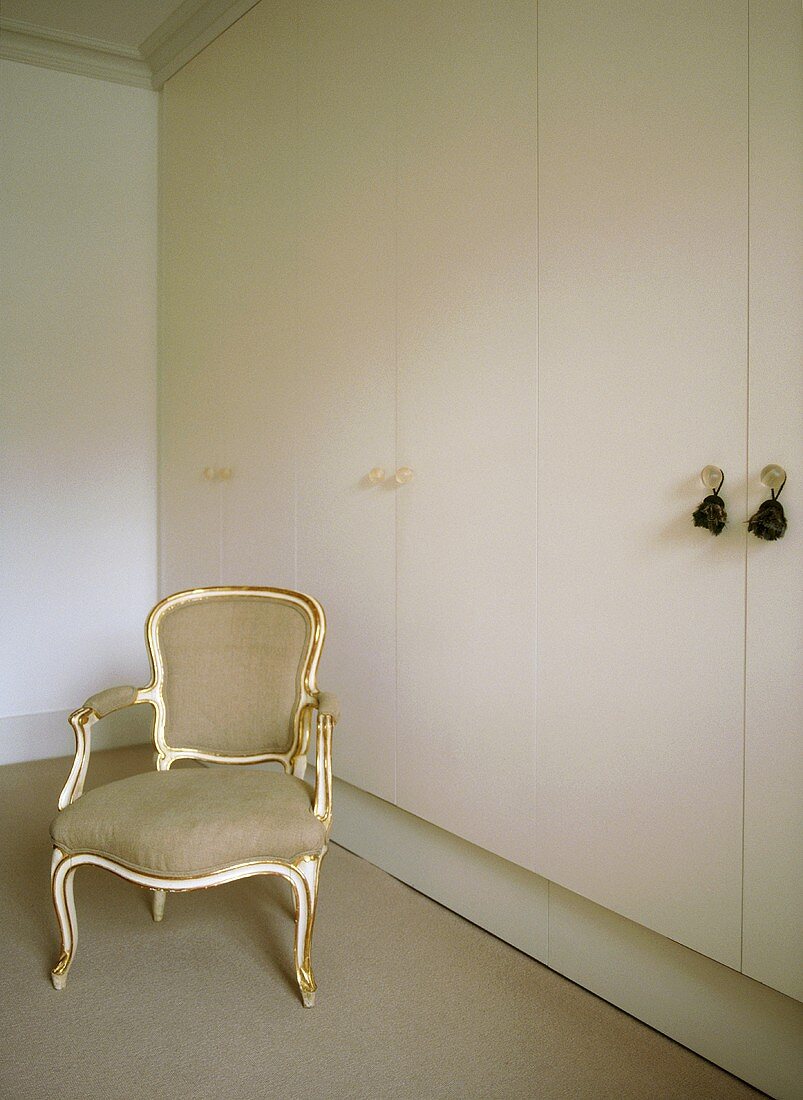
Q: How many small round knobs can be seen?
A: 6